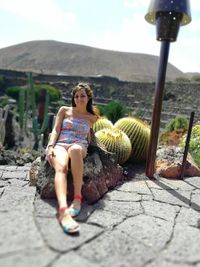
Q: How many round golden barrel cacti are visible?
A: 3